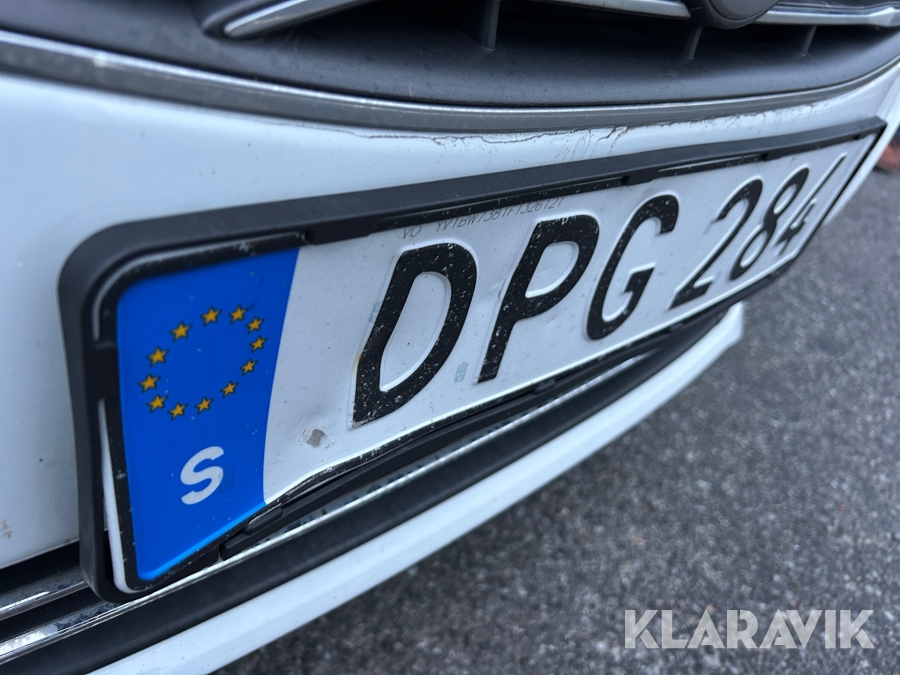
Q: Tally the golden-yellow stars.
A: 12